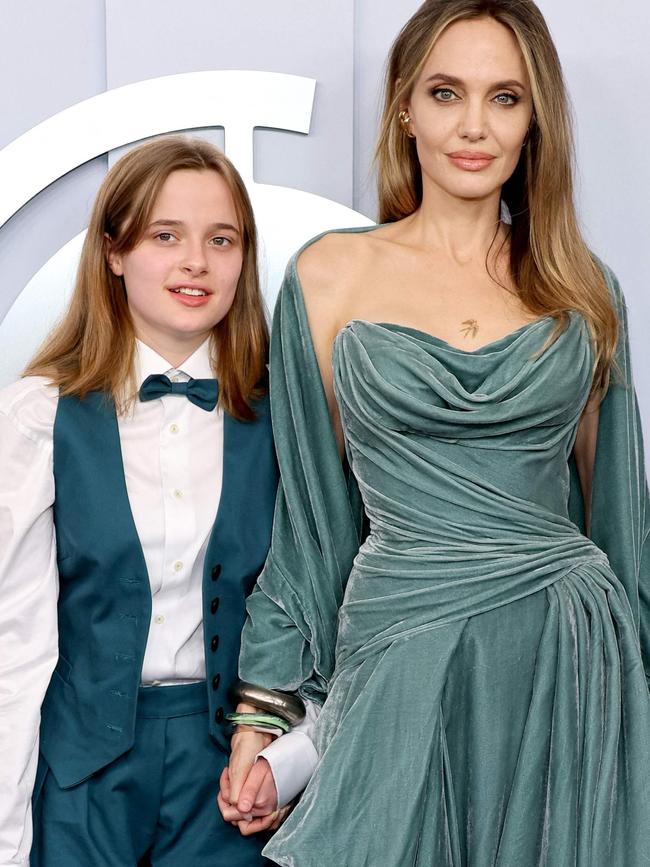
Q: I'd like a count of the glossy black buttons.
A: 5